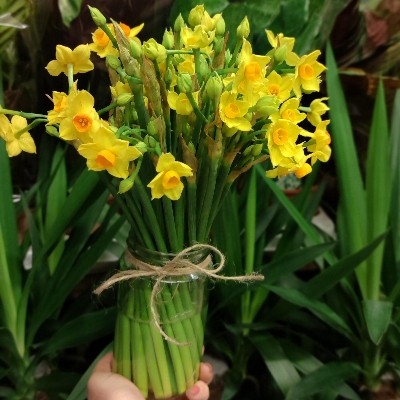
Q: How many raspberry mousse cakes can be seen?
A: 0